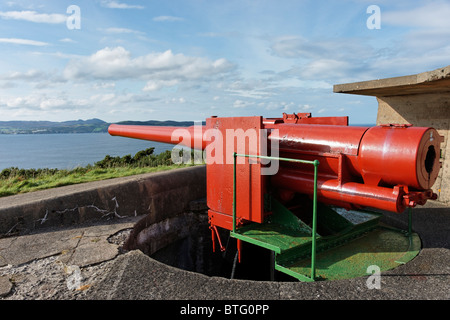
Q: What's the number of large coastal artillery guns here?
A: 1